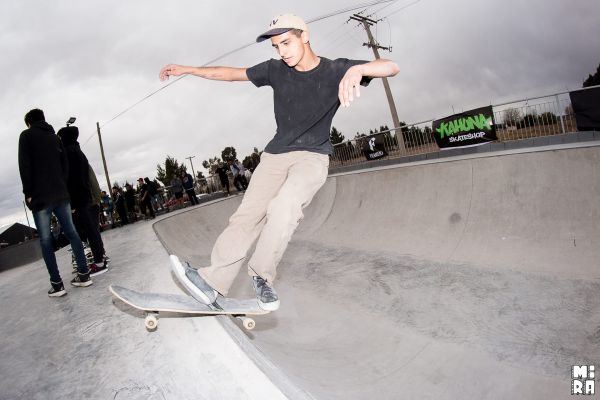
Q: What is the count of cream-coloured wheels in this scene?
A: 2